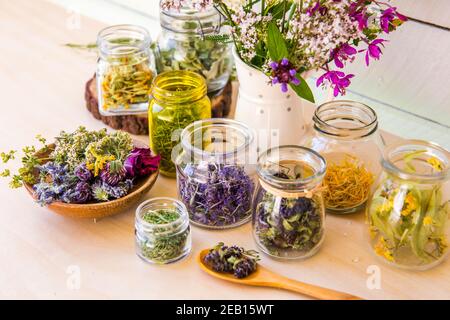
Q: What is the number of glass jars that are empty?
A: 0